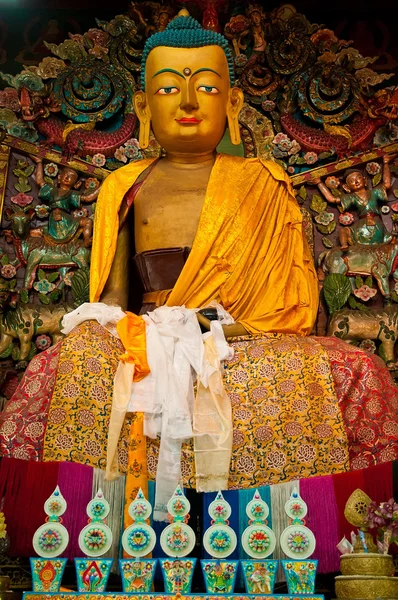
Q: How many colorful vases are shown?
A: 7